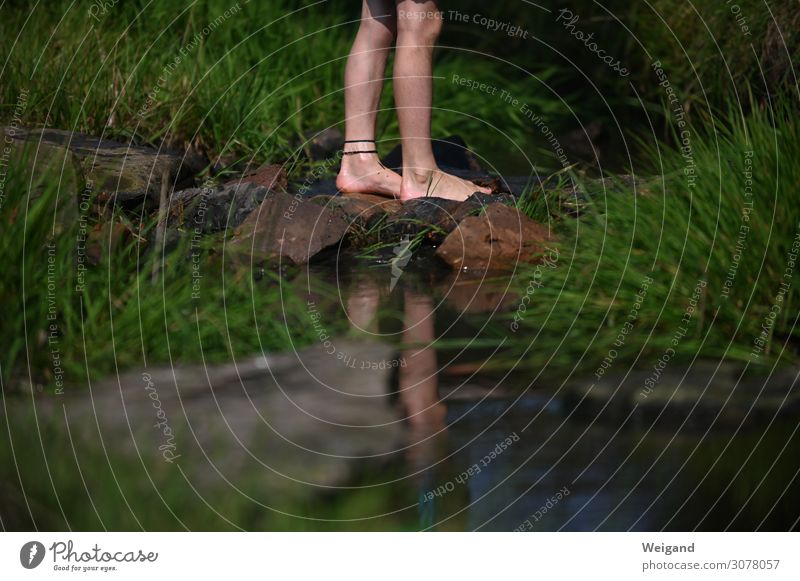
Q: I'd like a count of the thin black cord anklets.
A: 2